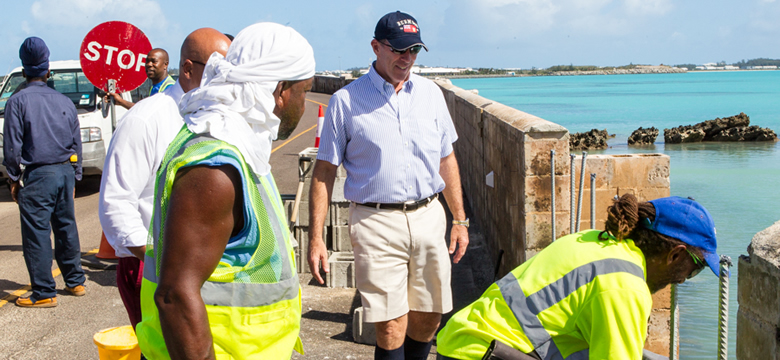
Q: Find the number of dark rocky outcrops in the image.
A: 3